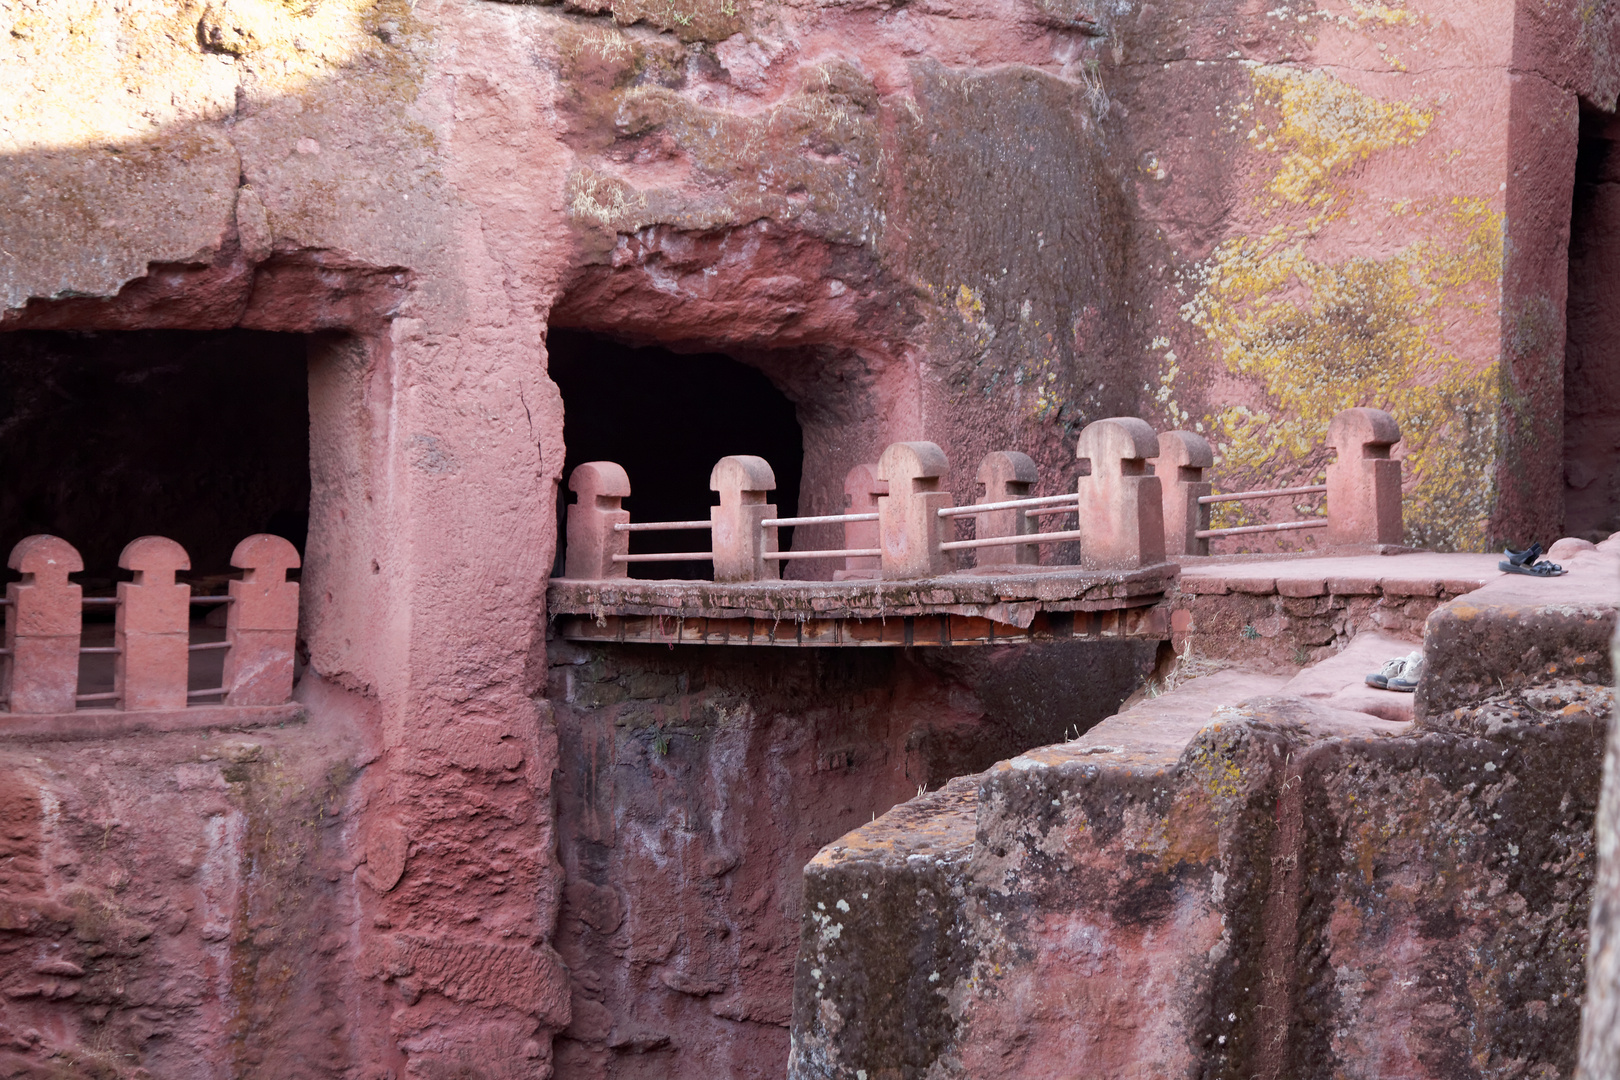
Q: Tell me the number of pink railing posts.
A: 11